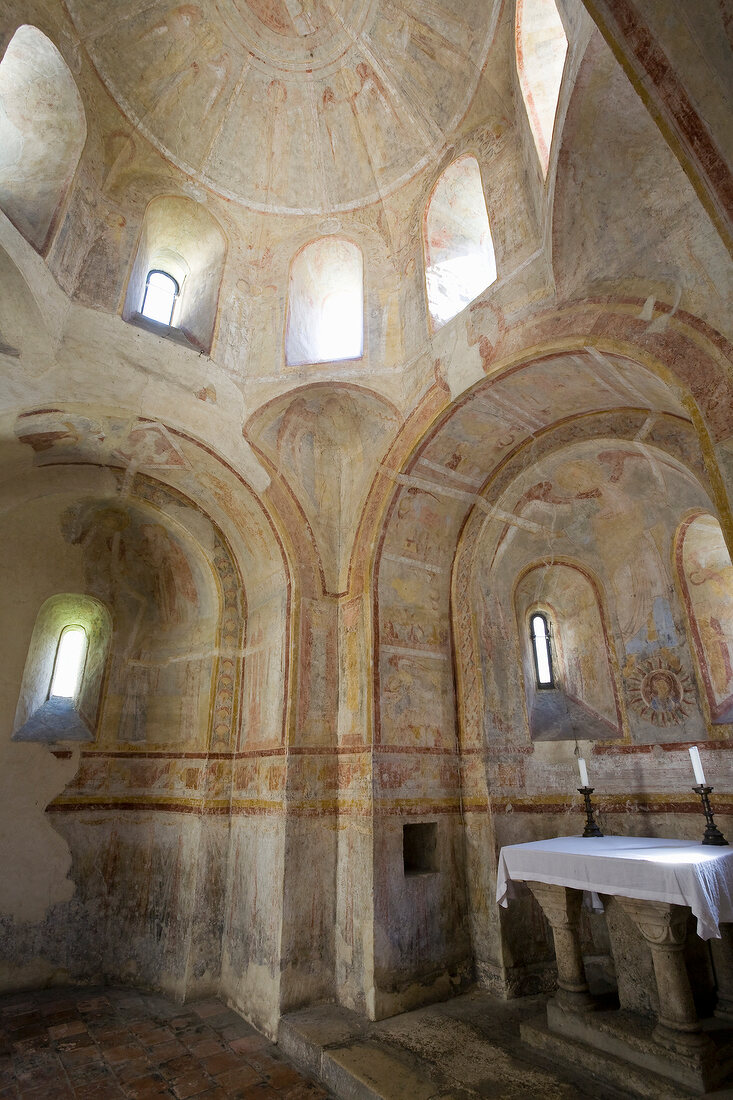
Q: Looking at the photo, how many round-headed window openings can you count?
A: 8